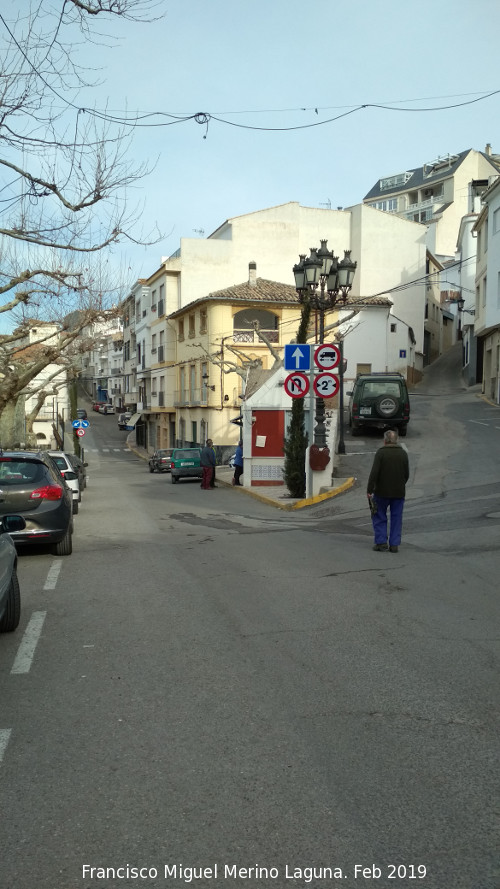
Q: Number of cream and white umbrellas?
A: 0